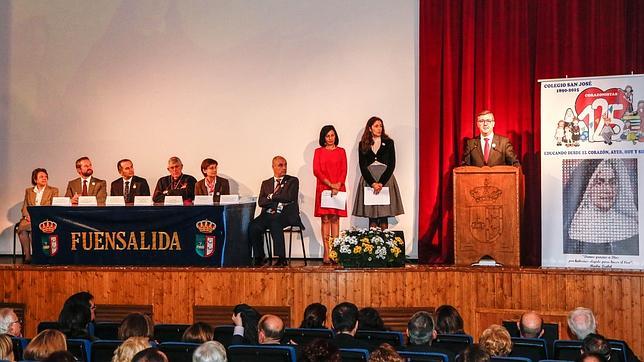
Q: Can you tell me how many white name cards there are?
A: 7